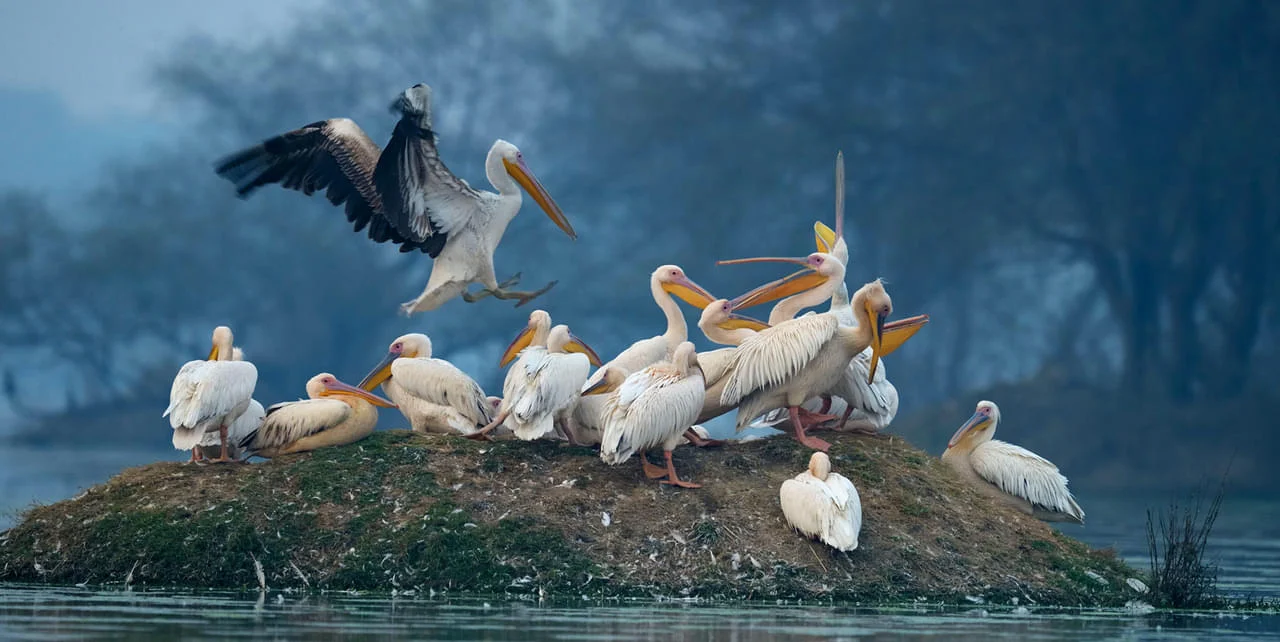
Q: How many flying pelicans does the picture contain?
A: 1